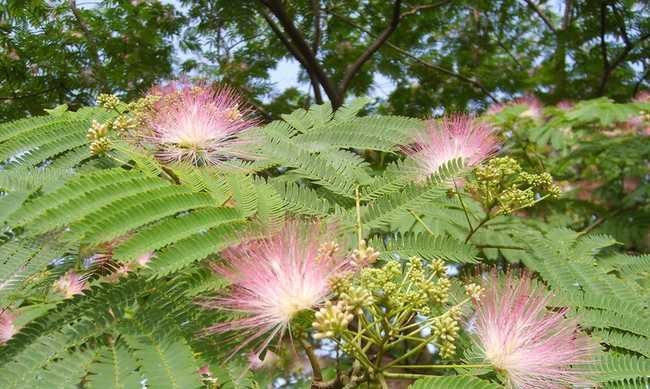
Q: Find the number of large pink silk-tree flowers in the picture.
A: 4